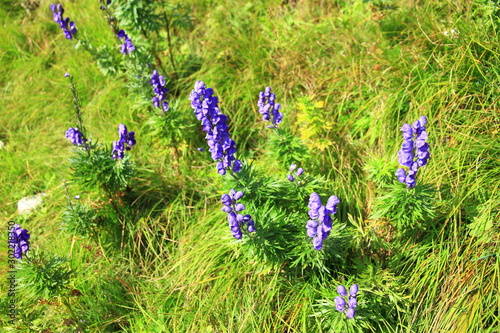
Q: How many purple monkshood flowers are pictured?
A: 13